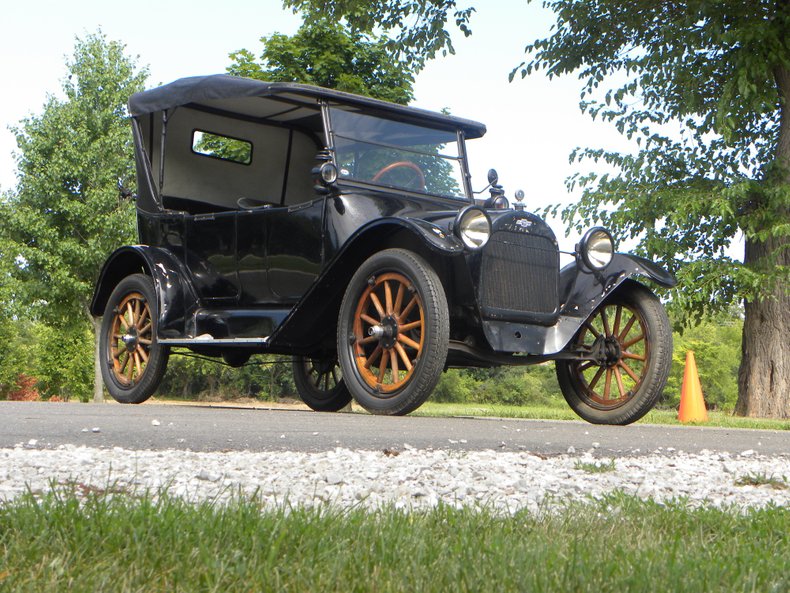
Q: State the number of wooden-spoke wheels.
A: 4